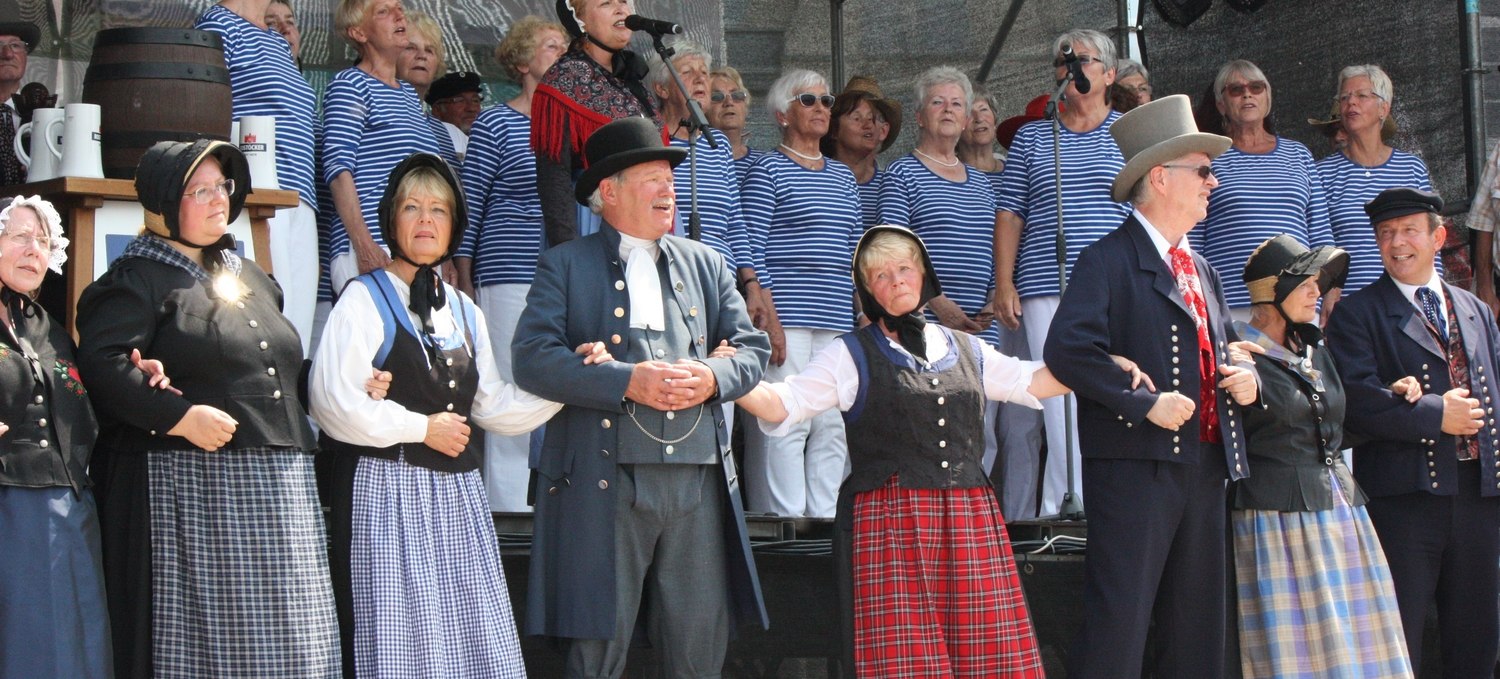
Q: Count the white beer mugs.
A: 4